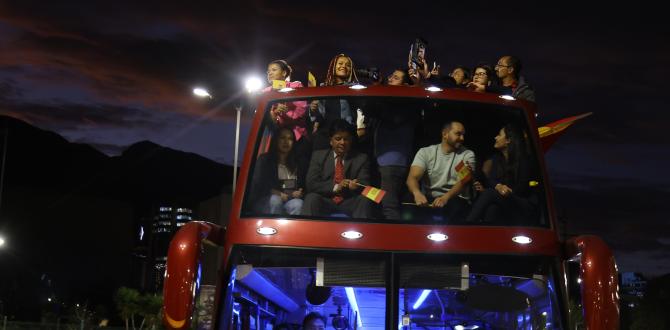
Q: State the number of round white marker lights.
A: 8